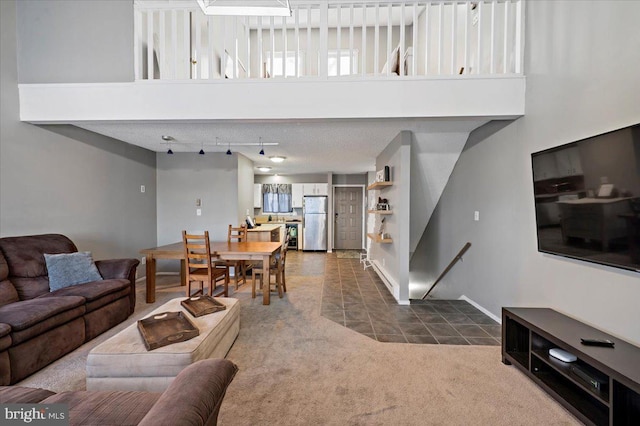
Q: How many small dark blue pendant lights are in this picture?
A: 4